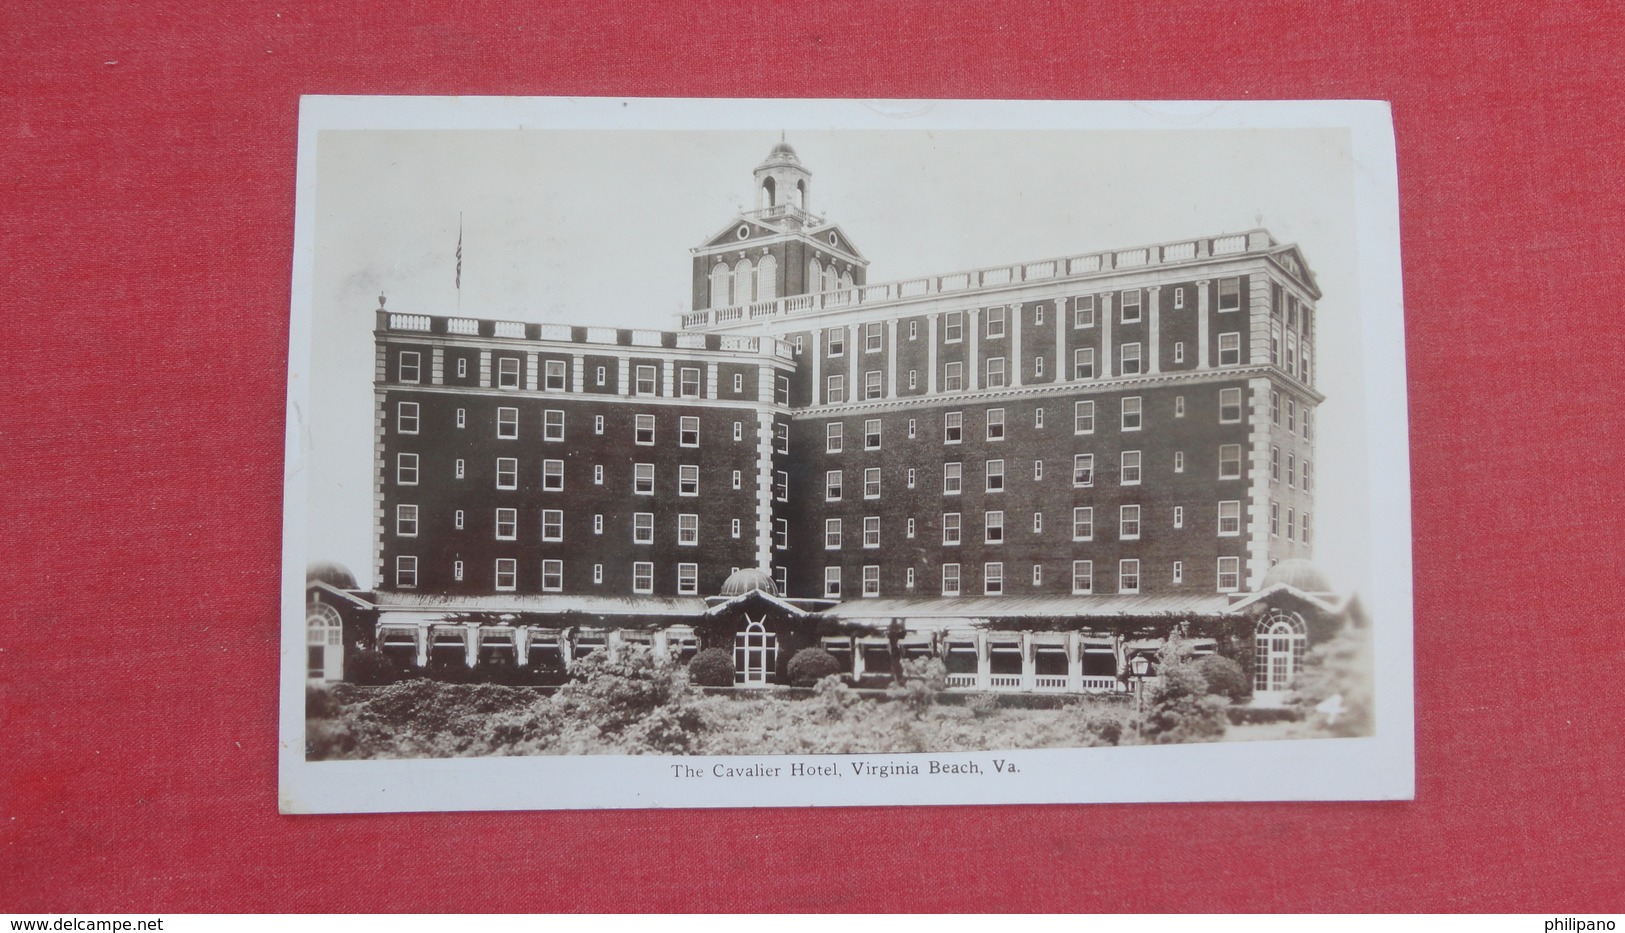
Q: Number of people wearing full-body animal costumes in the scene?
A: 0